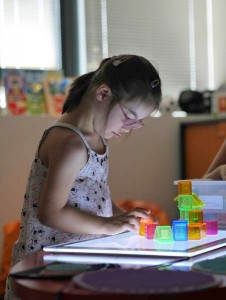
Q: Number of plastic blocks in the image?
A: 11